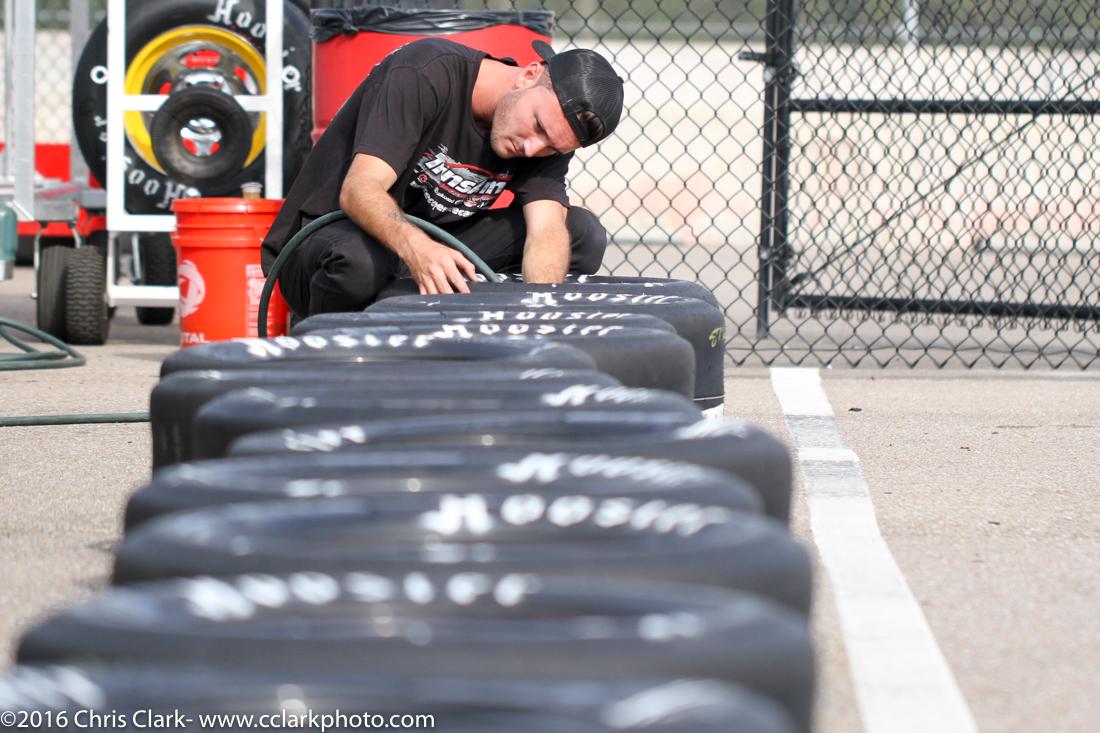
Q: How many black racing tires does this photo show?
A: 13